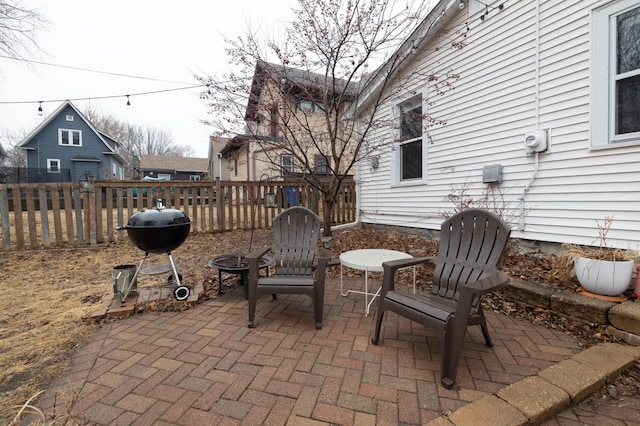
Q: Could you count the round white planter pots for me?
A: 1